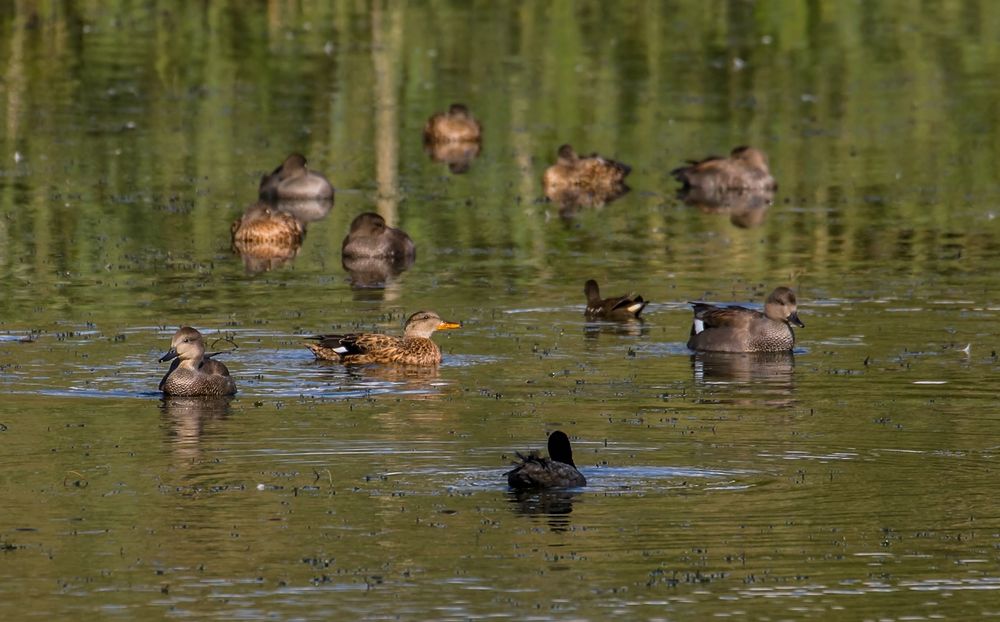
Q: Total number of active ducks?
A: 5